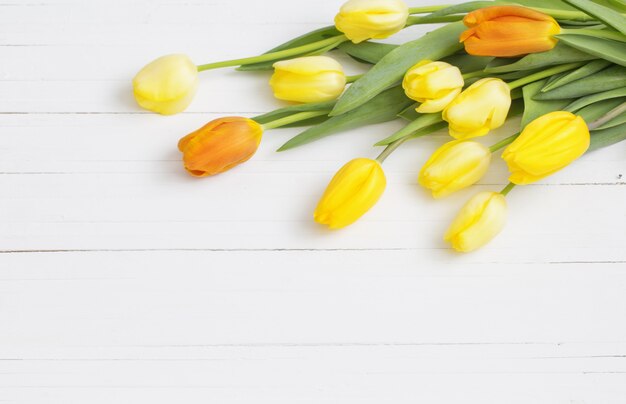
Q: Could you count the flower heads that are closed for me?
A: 11